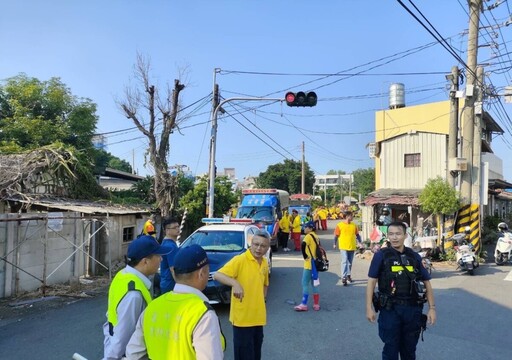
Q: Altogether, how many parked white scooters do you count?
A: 2